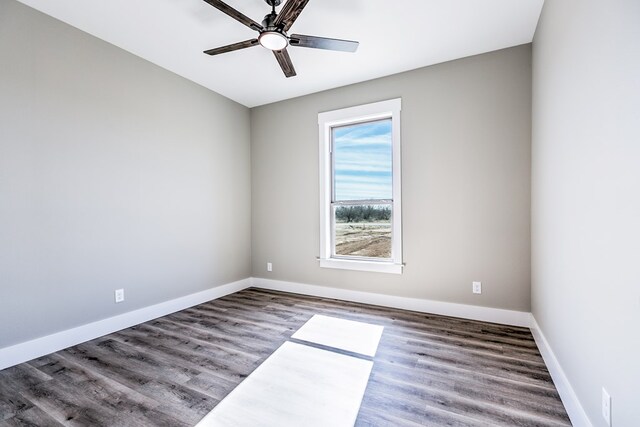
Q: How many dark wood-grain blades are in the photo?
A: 5